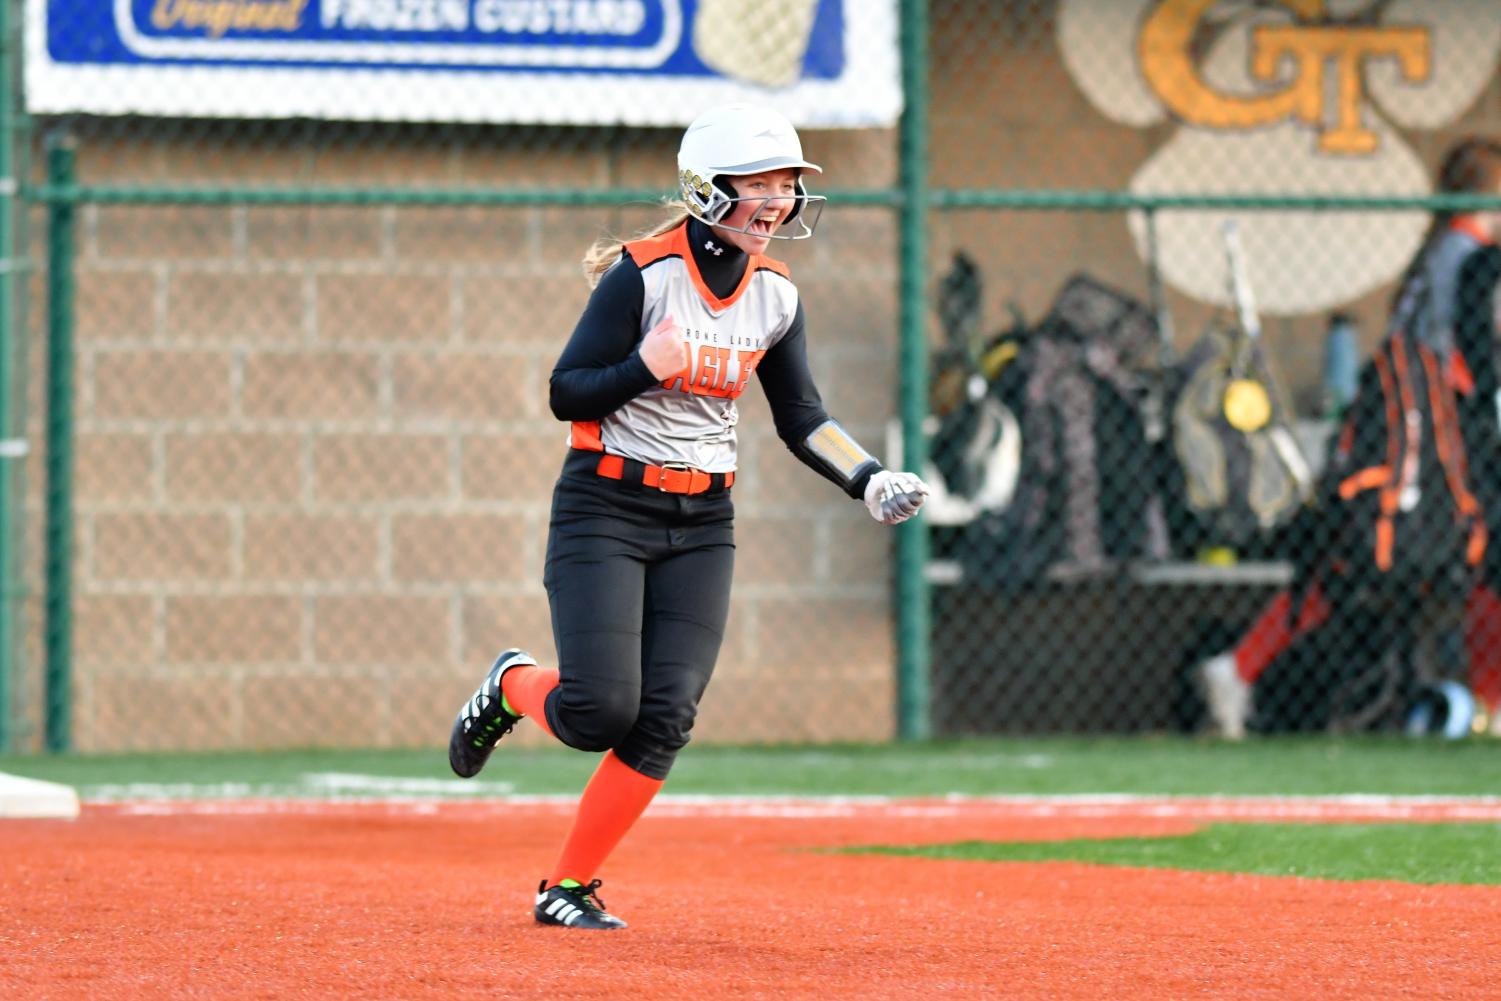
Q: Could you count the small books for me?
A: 0